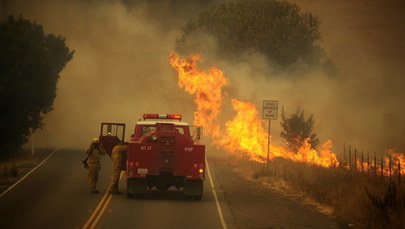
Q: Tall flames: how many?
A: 2